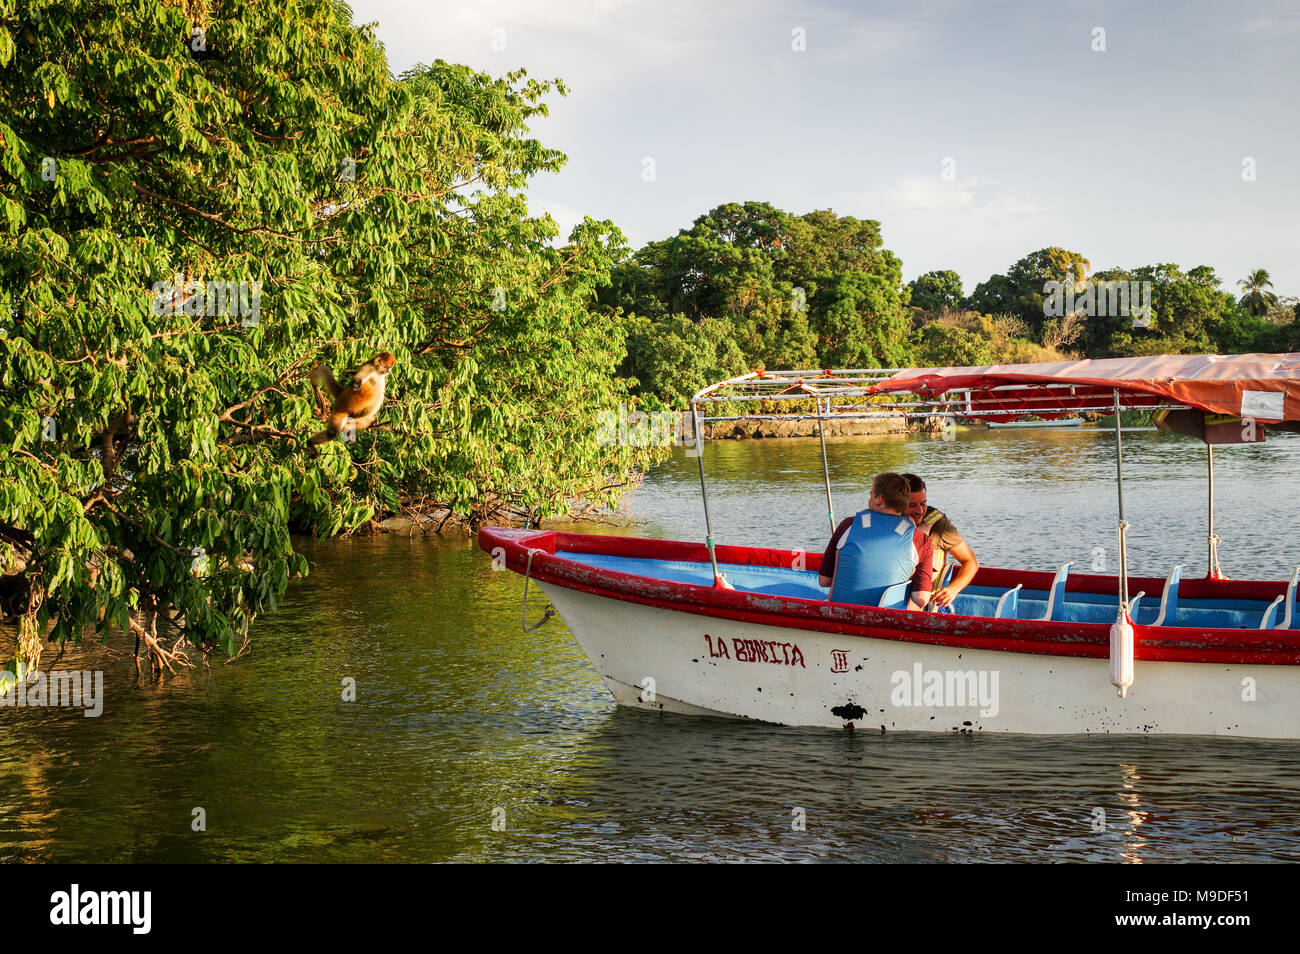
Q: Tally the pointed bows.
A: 1